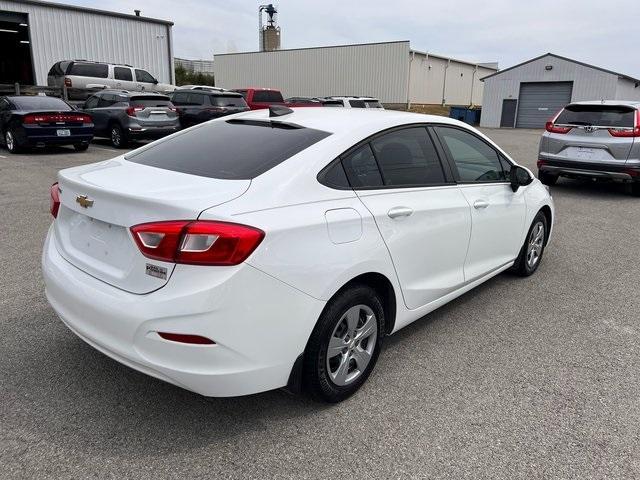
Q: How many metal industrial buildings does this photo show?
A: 3